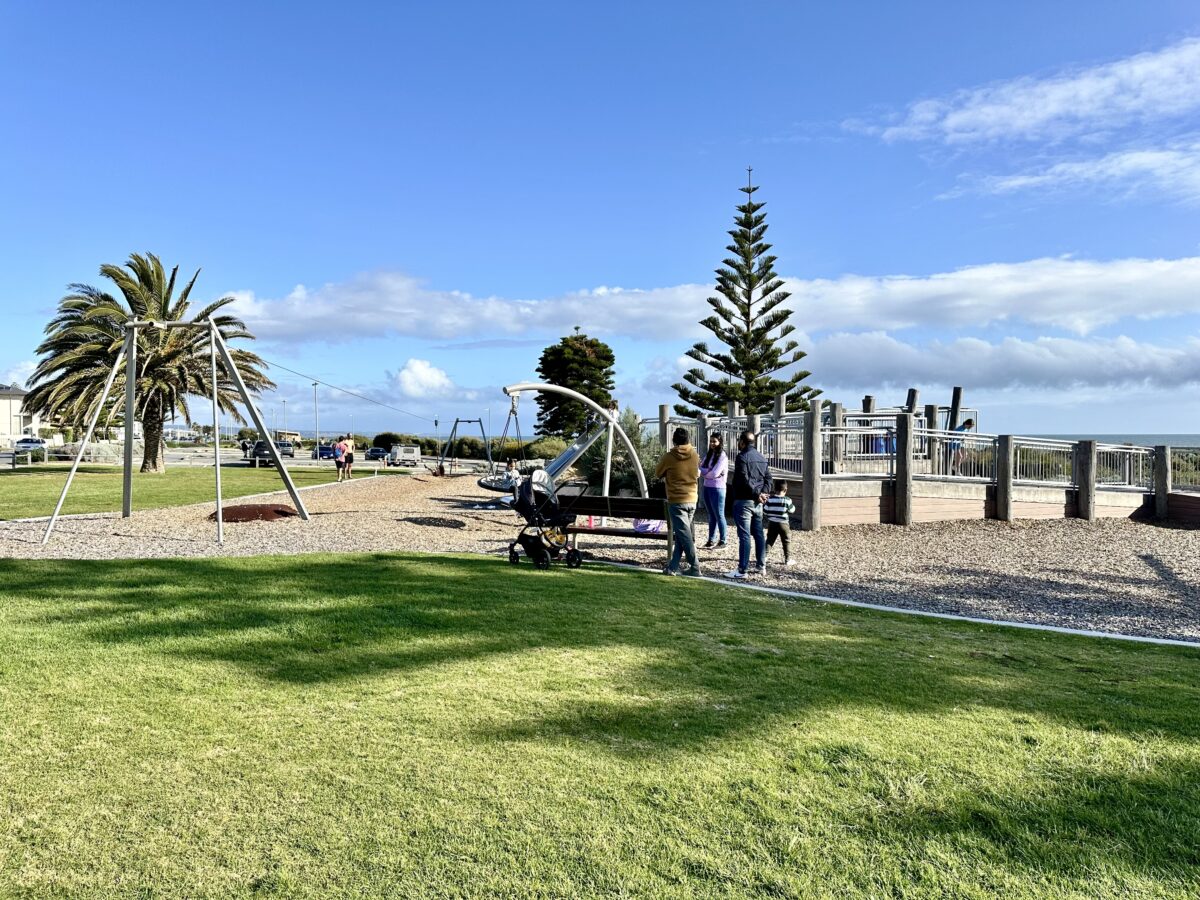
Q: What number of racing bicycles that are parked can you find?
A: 0